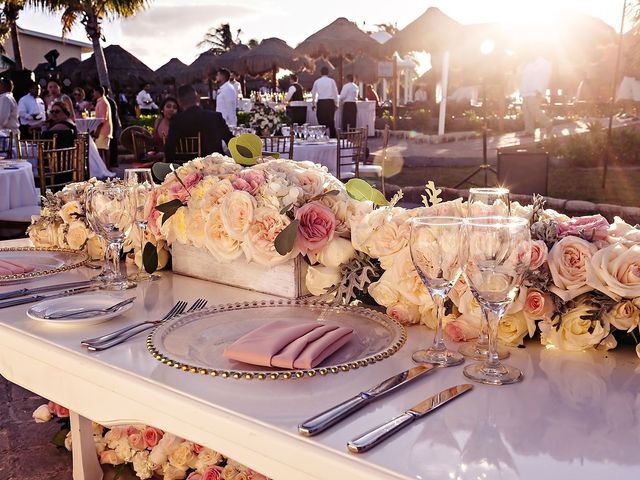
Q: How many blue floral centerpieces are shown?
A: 0